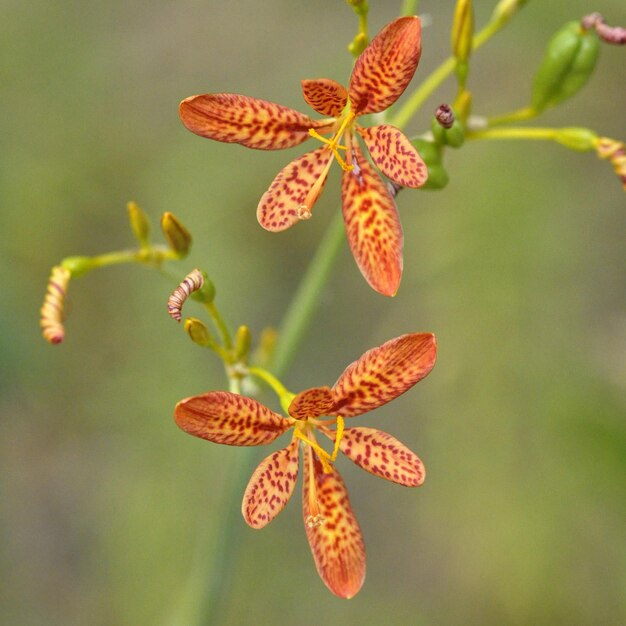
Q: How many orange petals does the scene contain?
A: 12